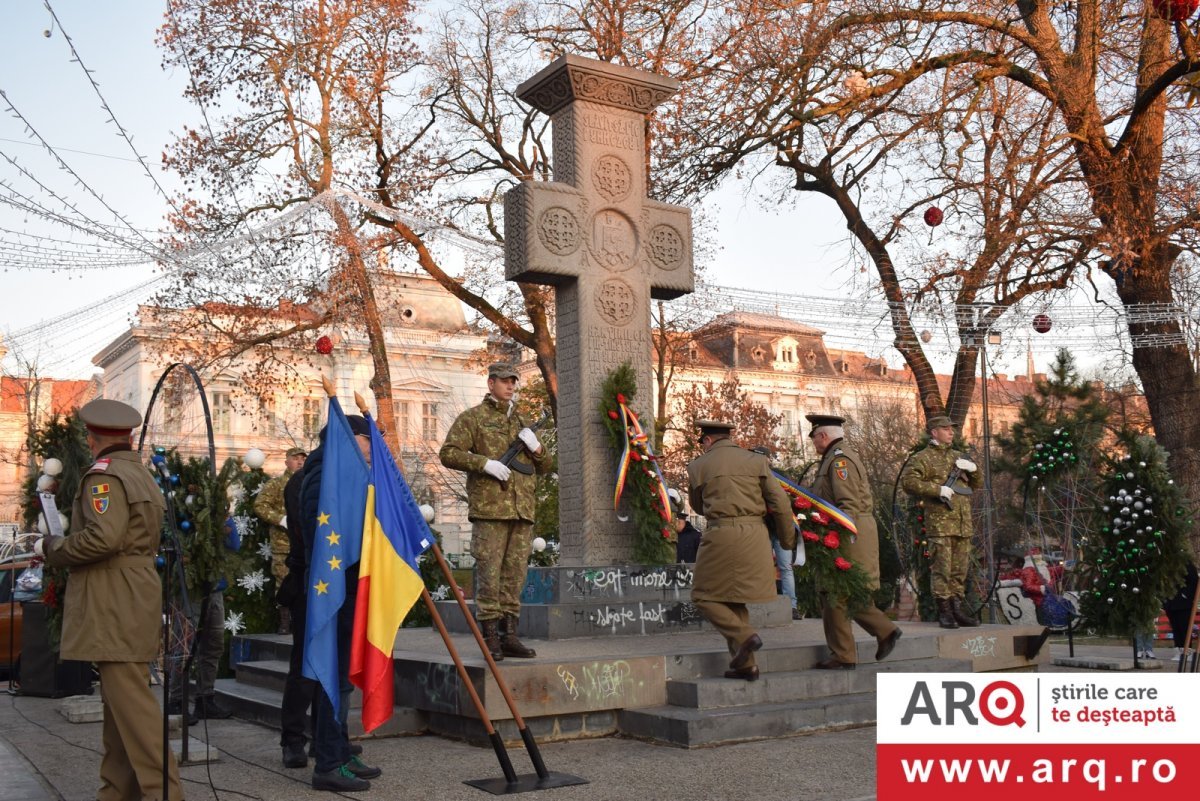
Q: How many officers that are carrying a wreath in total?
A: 2